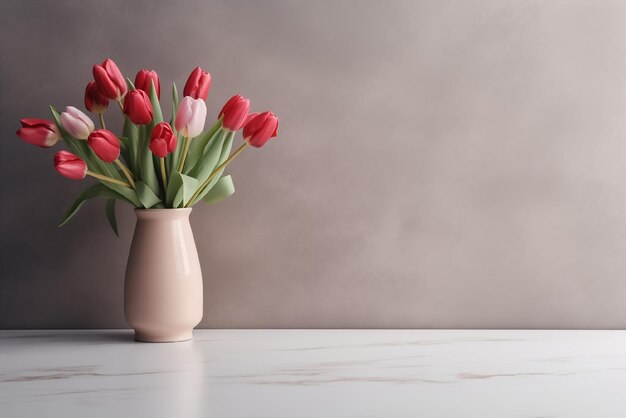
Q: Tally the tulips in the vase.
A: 13